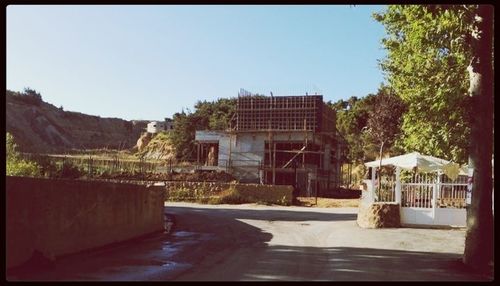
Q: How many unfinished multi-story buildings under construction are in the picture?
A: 1